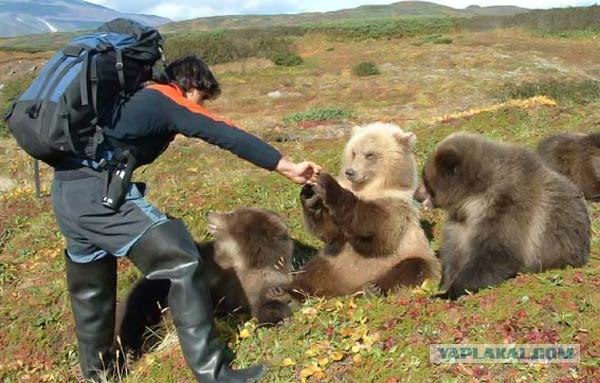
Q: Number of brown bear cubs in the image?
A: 4